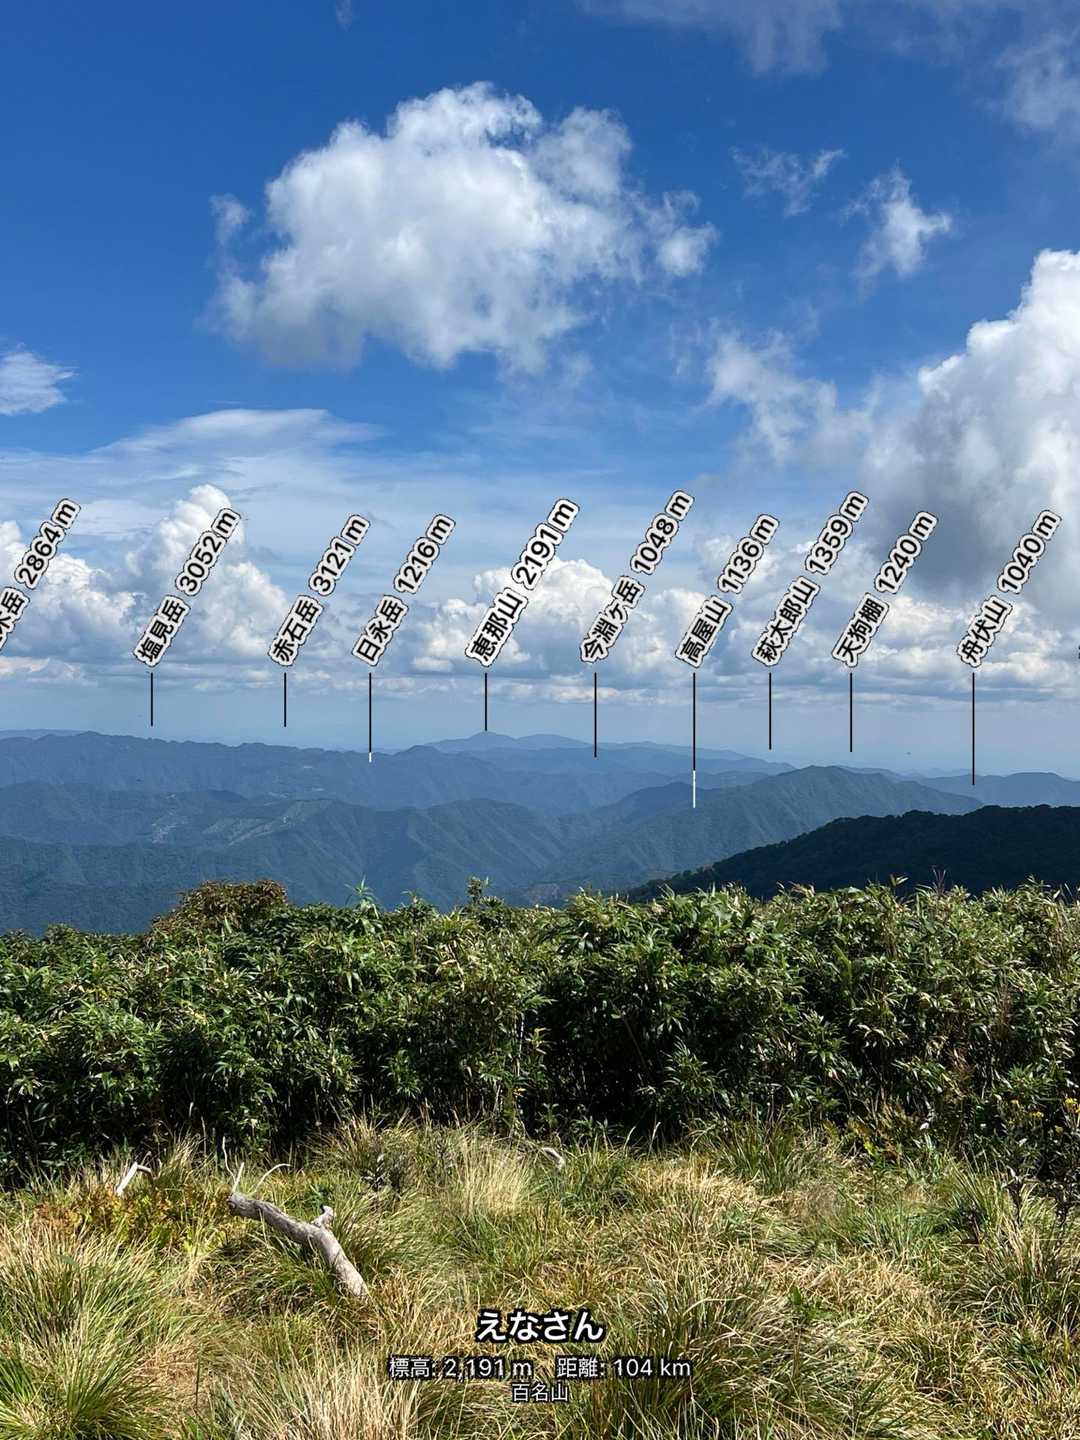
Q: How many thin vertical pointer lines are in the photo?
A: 9